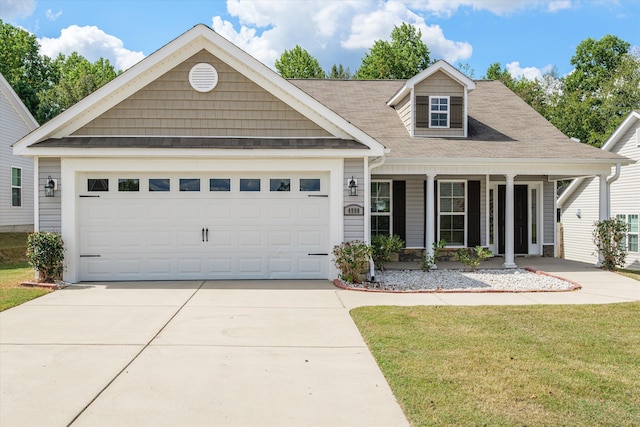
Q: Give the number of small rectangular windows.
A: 8